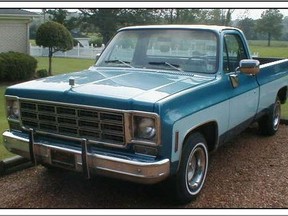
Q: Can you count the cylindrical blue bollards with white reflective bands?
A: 0